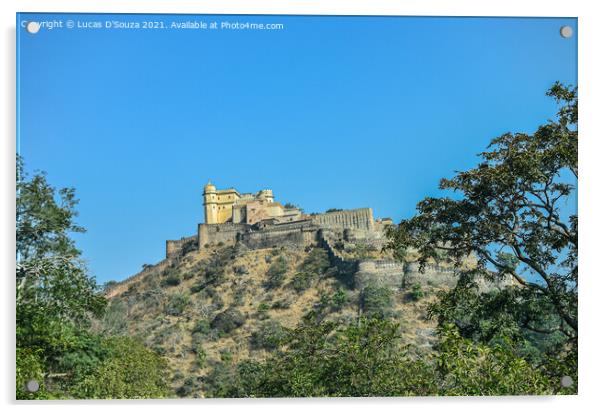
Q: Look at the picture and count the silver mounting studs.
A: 4